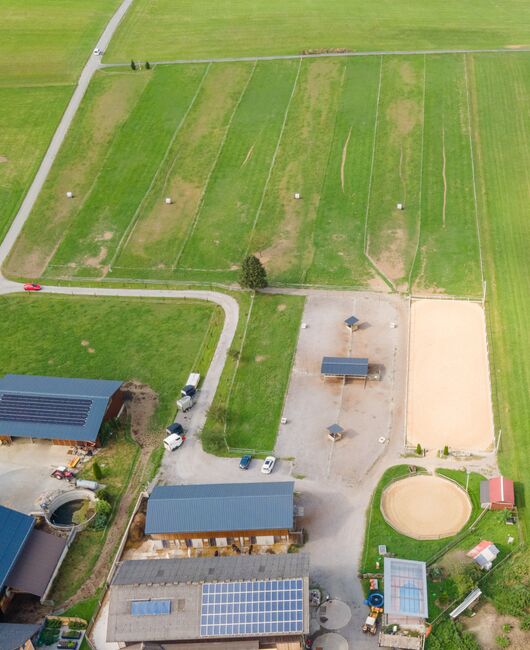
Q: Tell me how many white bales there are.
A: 4